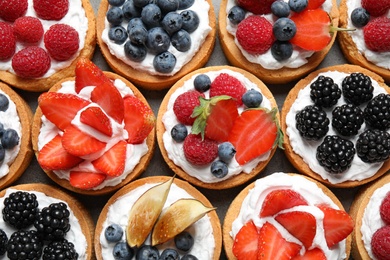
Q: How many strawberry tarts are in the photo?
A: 2